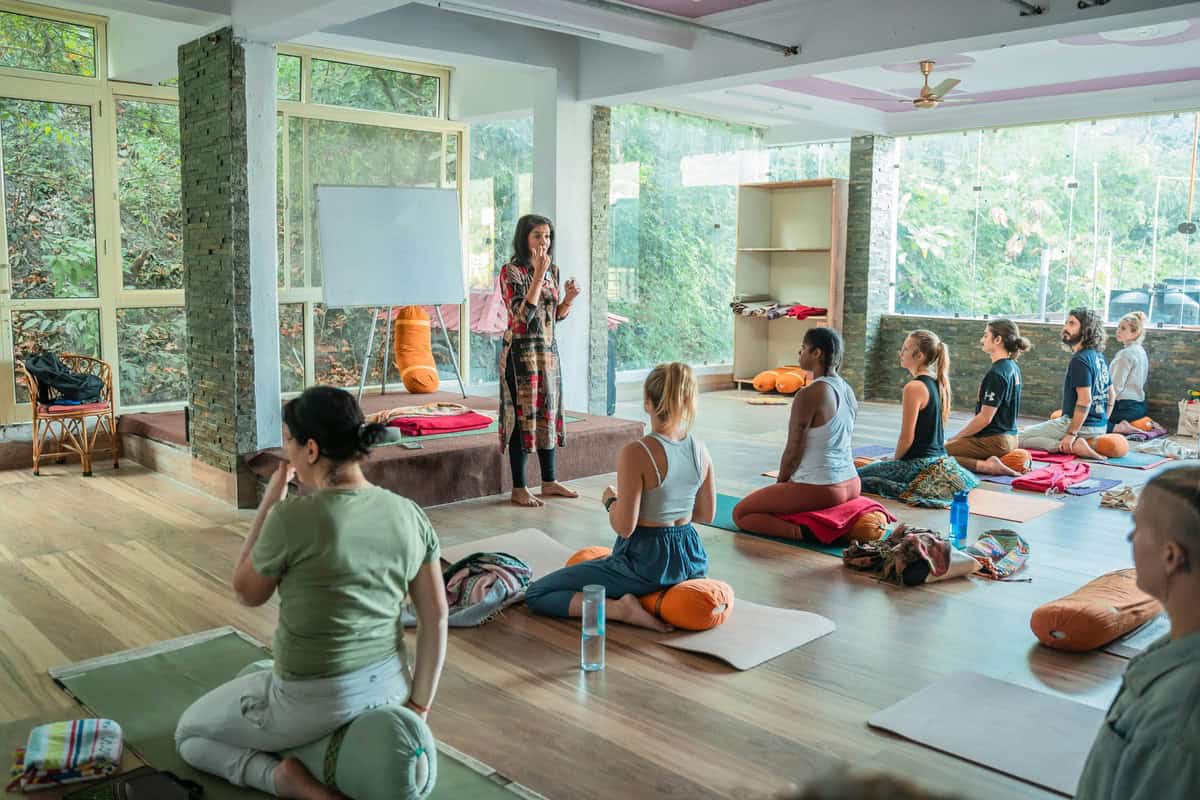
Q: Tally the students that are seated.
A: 8